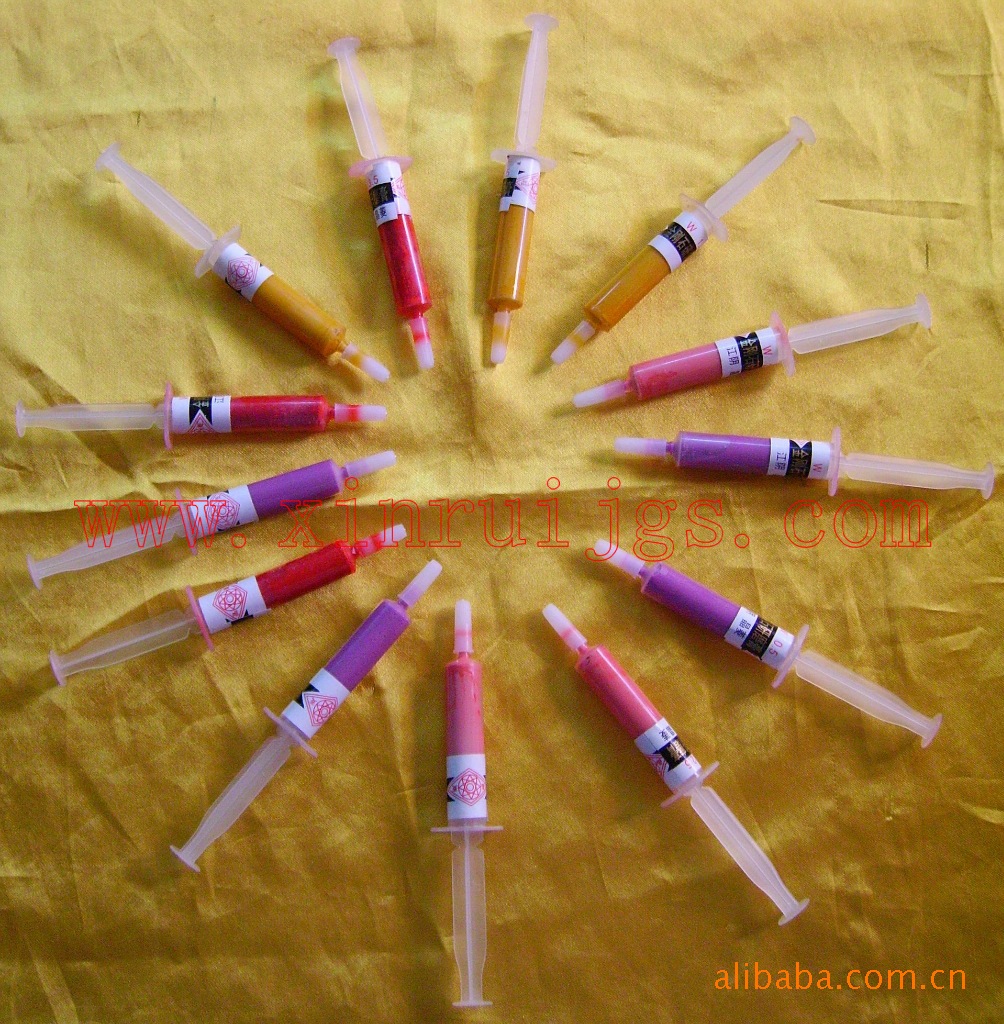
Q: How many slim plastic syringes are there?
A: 13